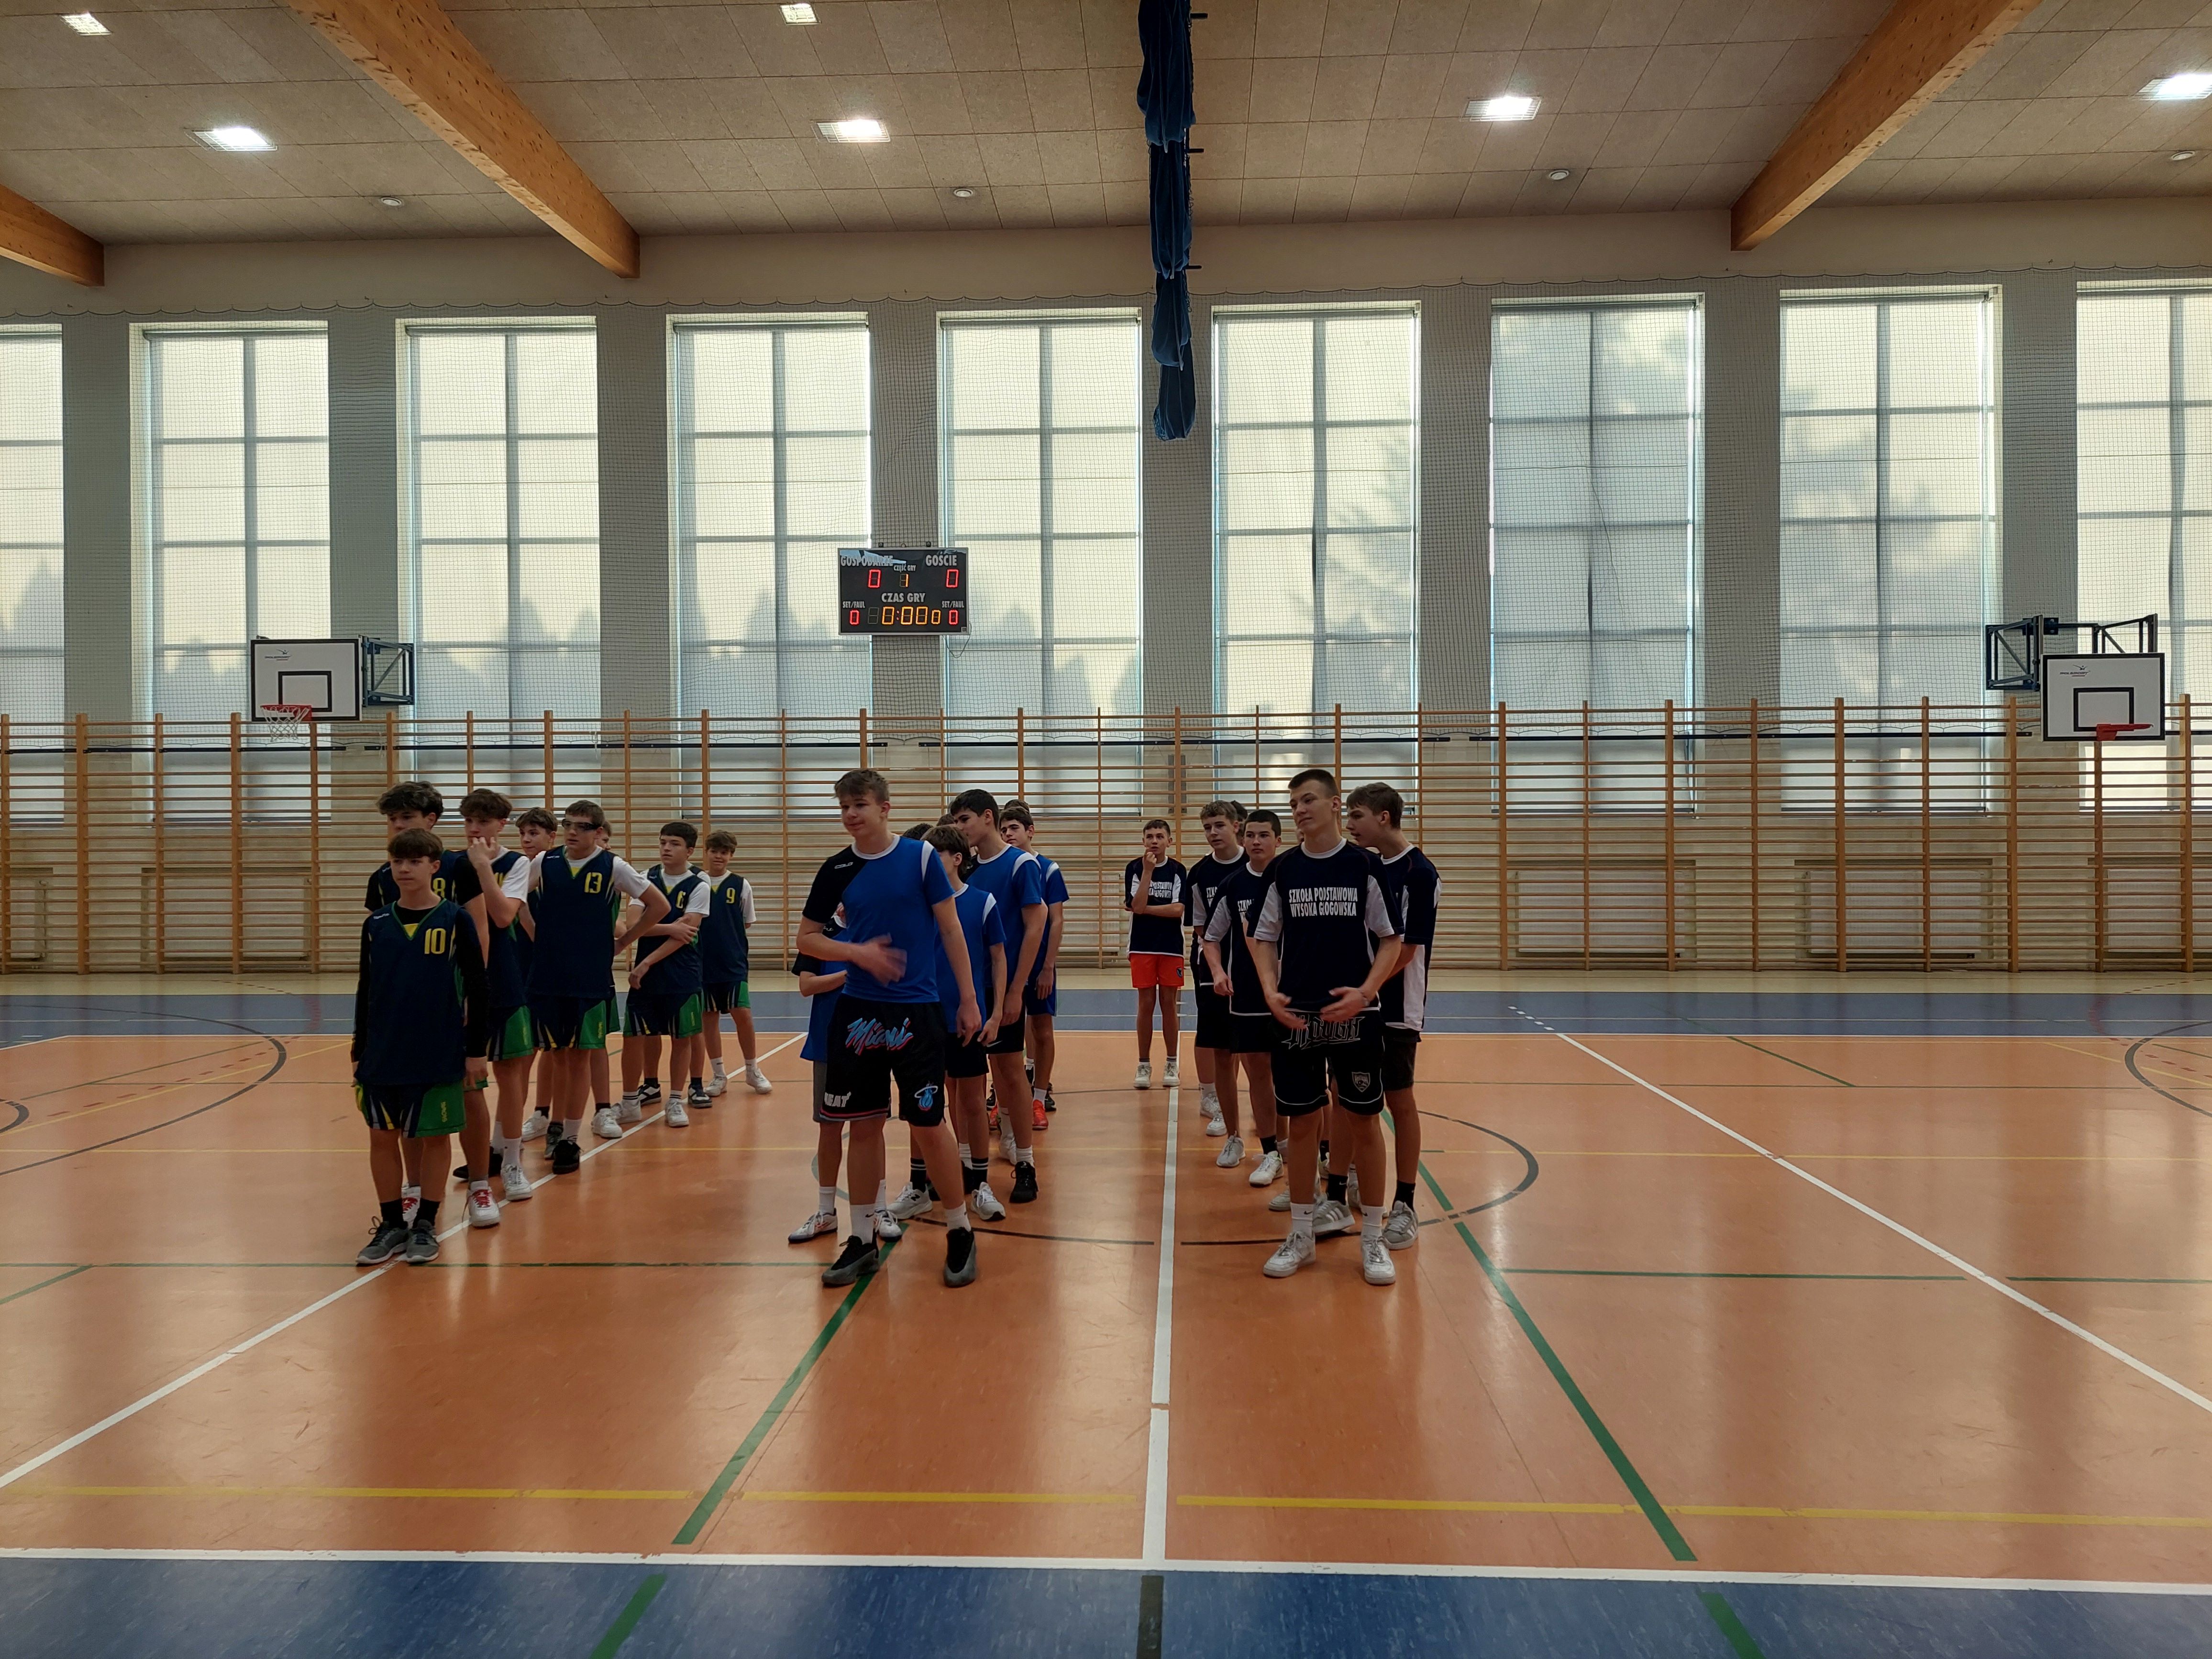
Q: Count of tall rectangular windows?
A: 9